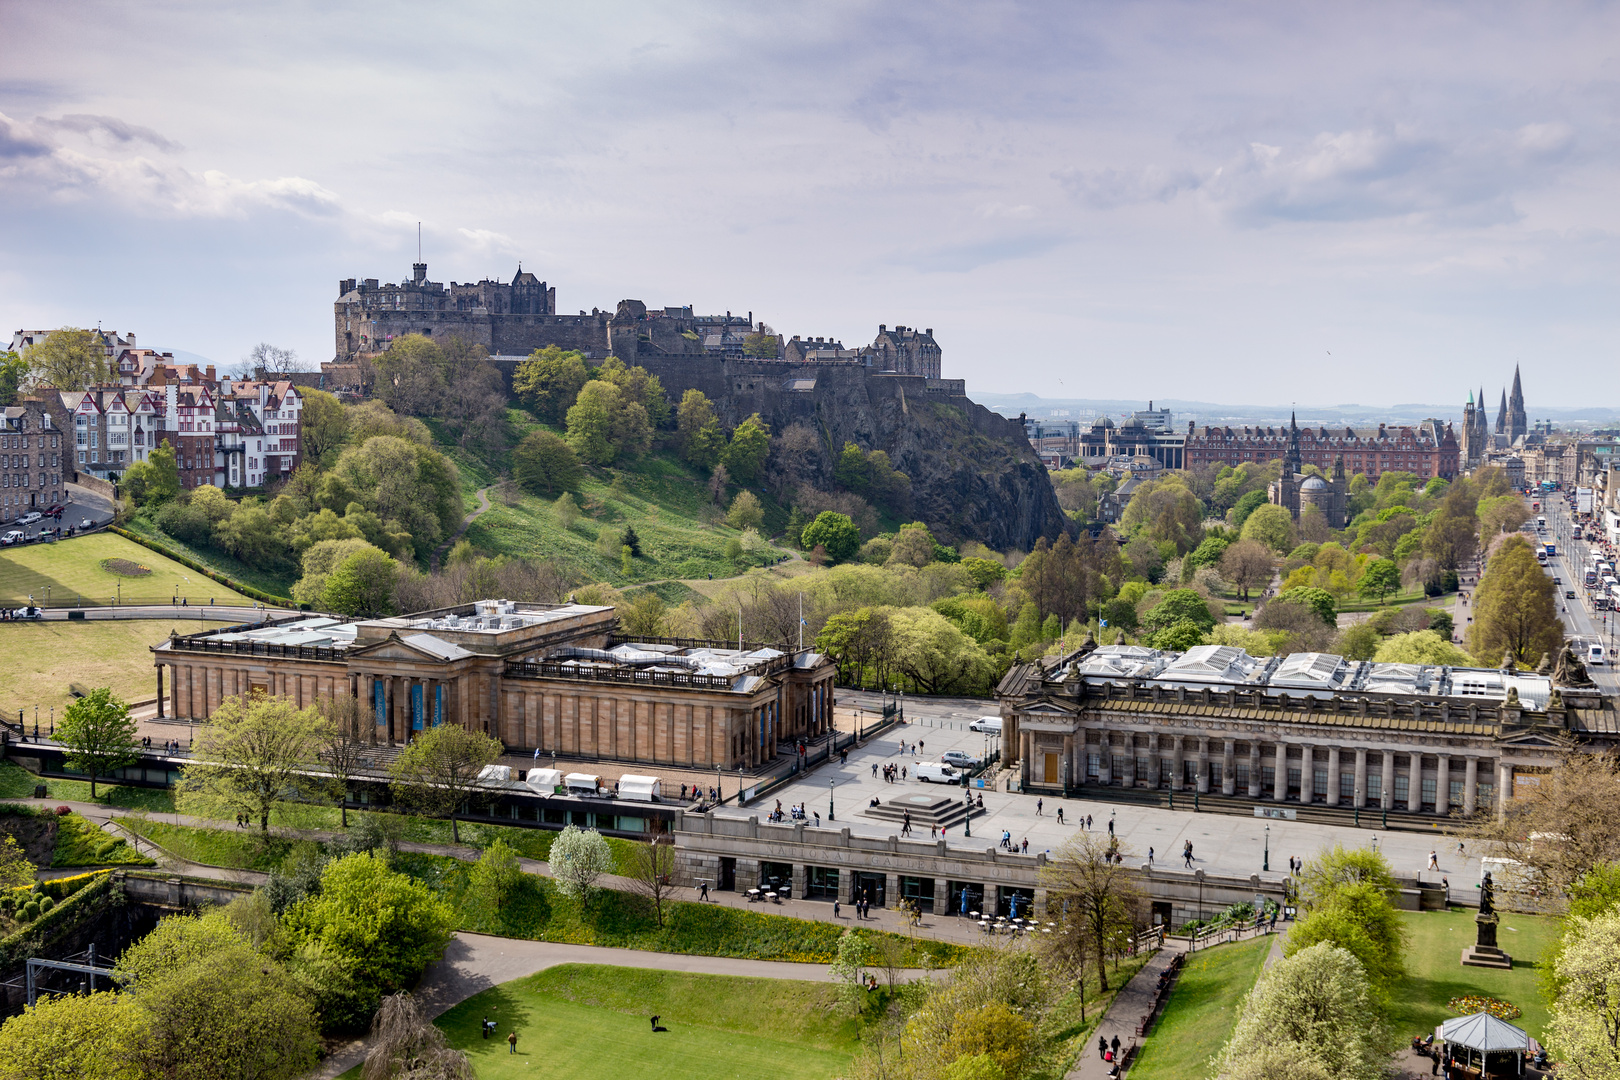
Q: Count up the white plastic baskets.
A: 0